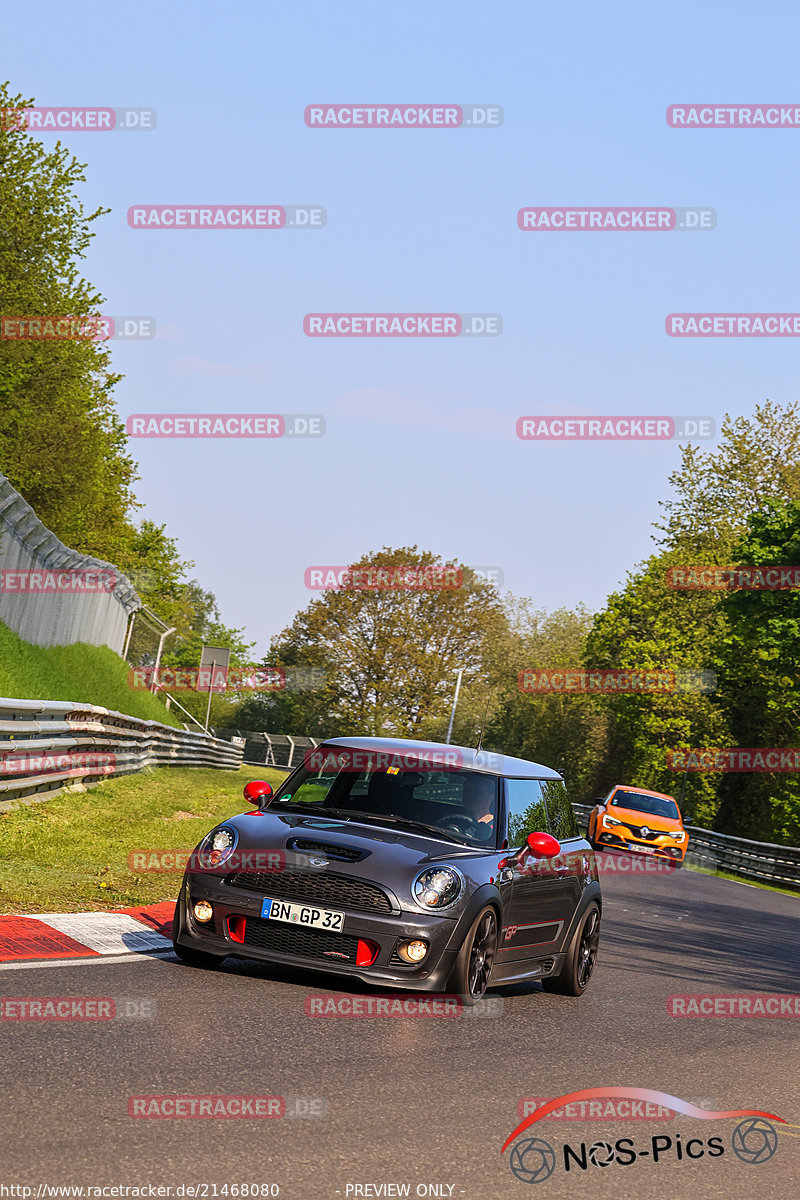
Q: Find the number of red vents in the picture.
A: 2